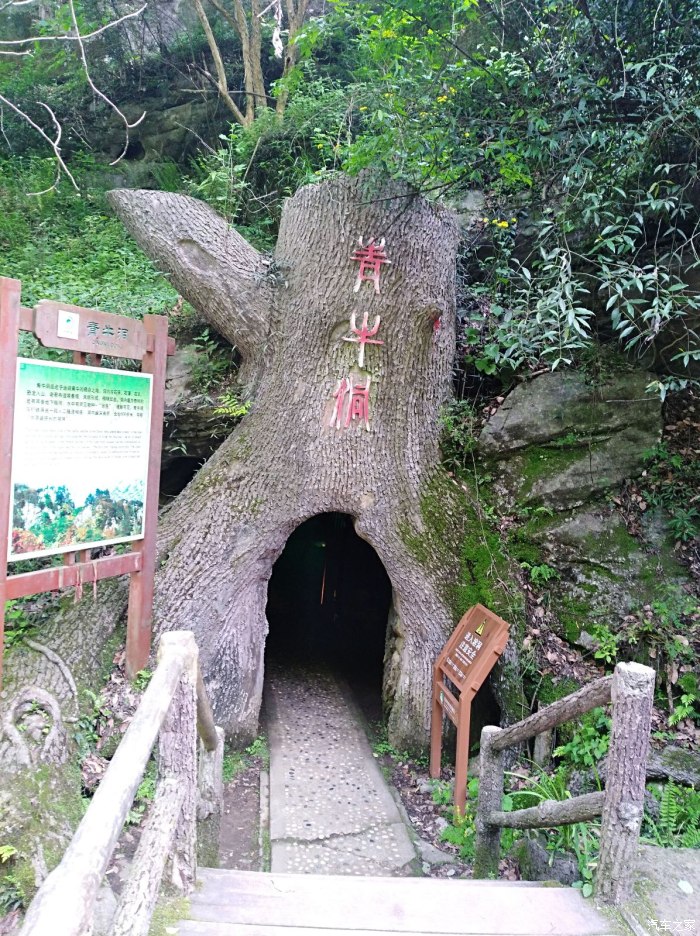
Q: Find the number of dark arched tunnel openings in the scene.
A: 1